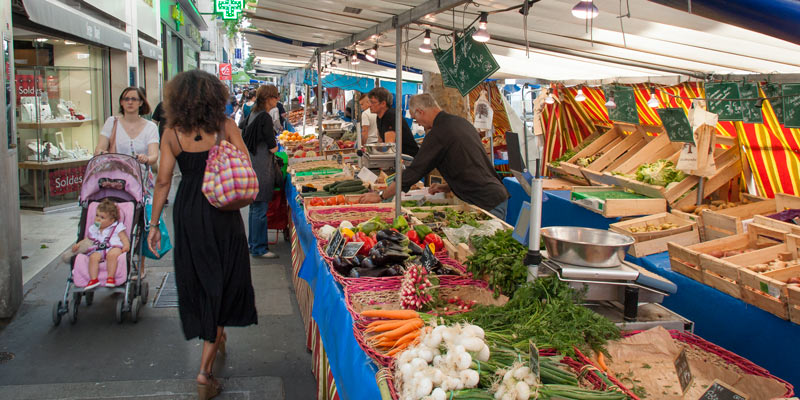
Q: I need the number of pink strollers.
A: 1